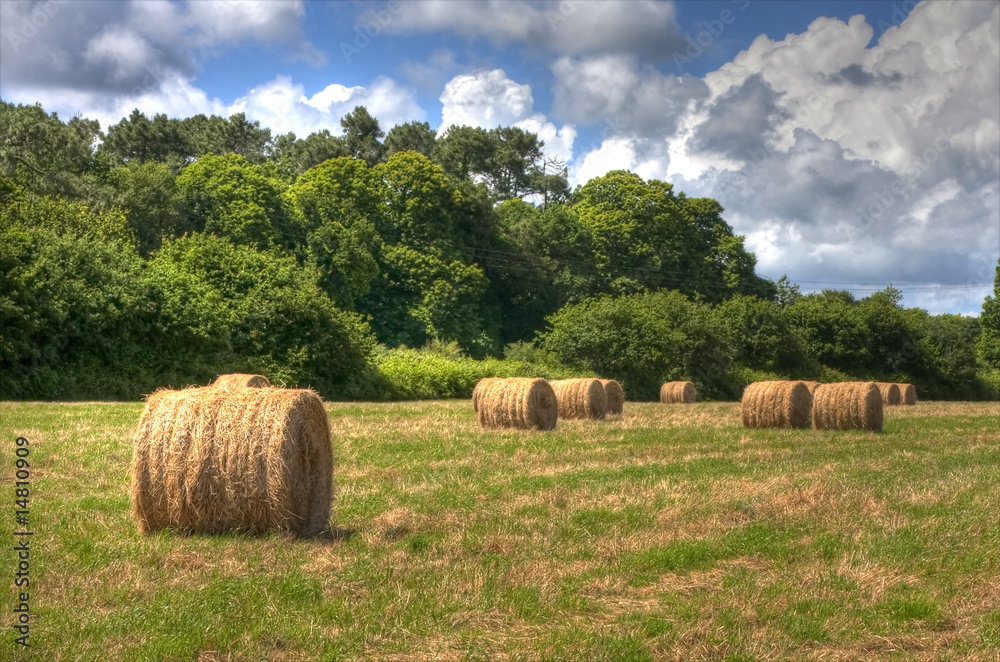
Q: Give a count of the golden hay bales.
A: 12